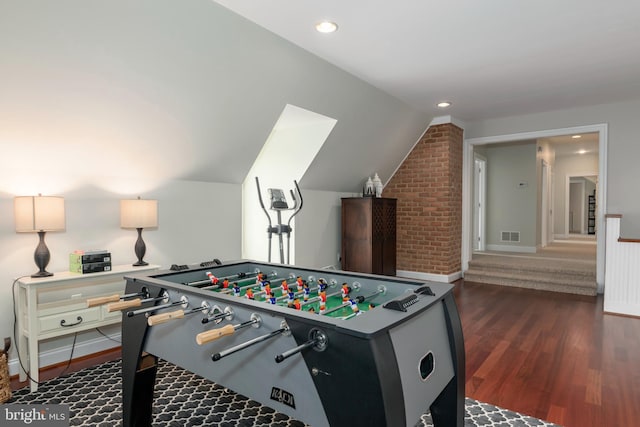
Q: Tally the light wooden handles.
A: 4